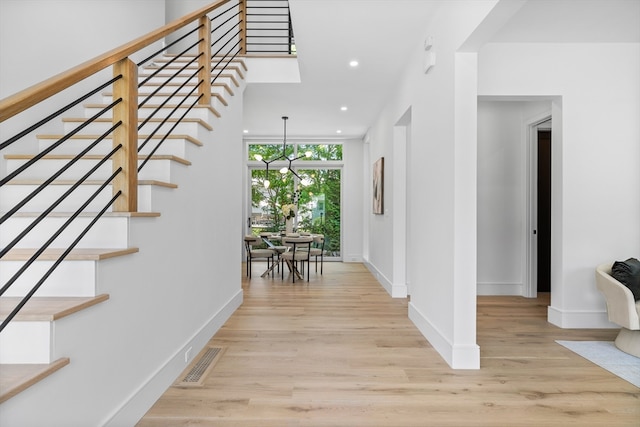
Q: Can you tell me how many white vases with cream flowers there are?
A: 1